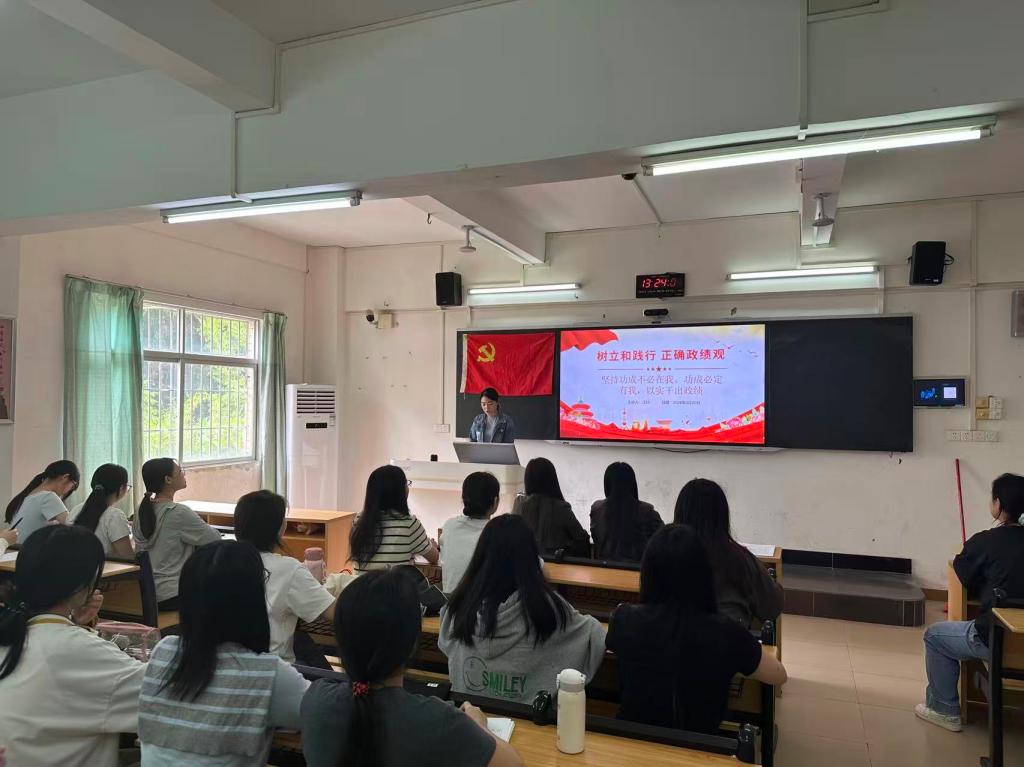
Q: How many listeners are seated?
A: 15